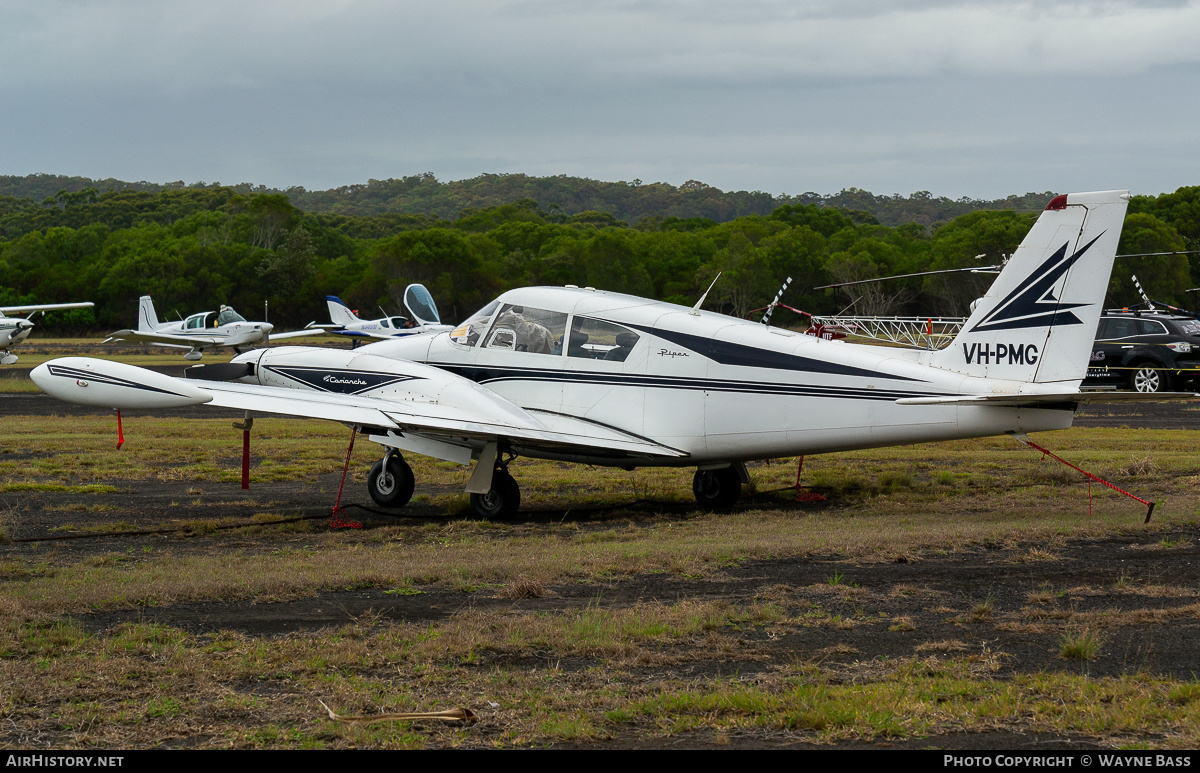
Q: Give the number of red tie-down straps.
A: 3